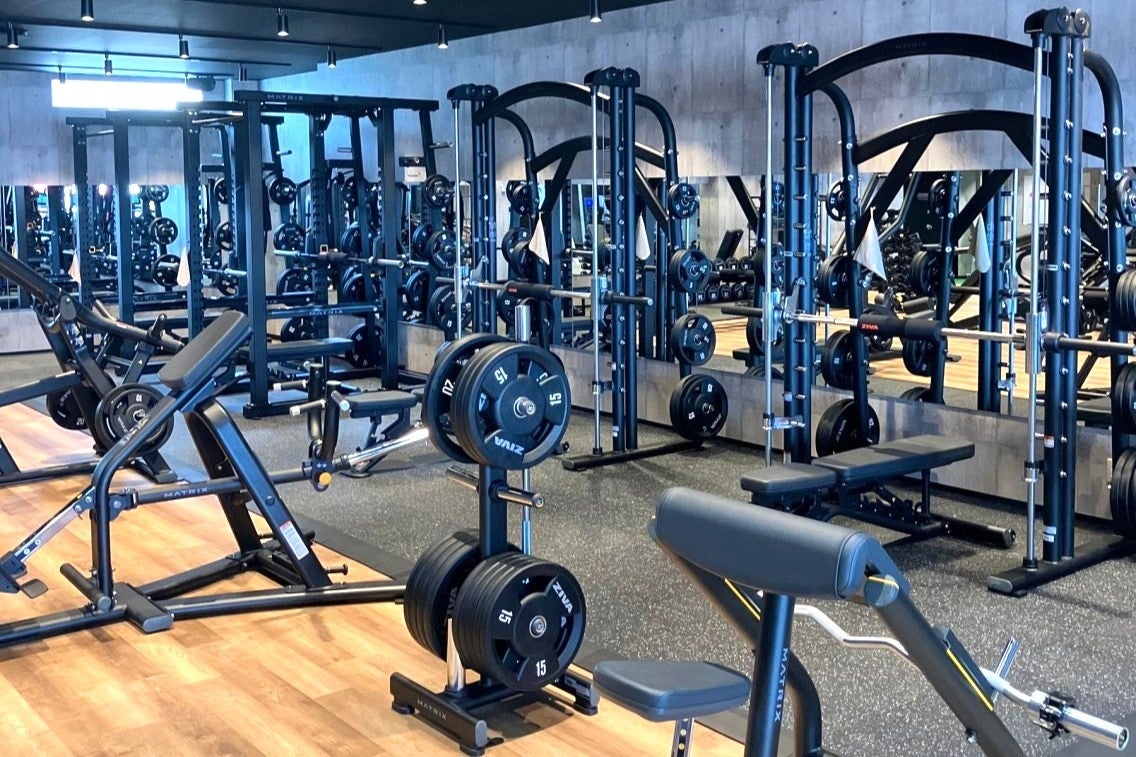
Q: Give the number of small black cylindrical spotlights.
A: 11